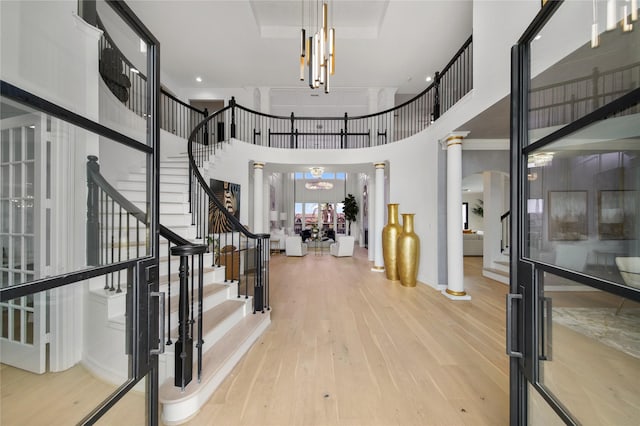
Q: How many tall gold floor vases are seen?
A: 2